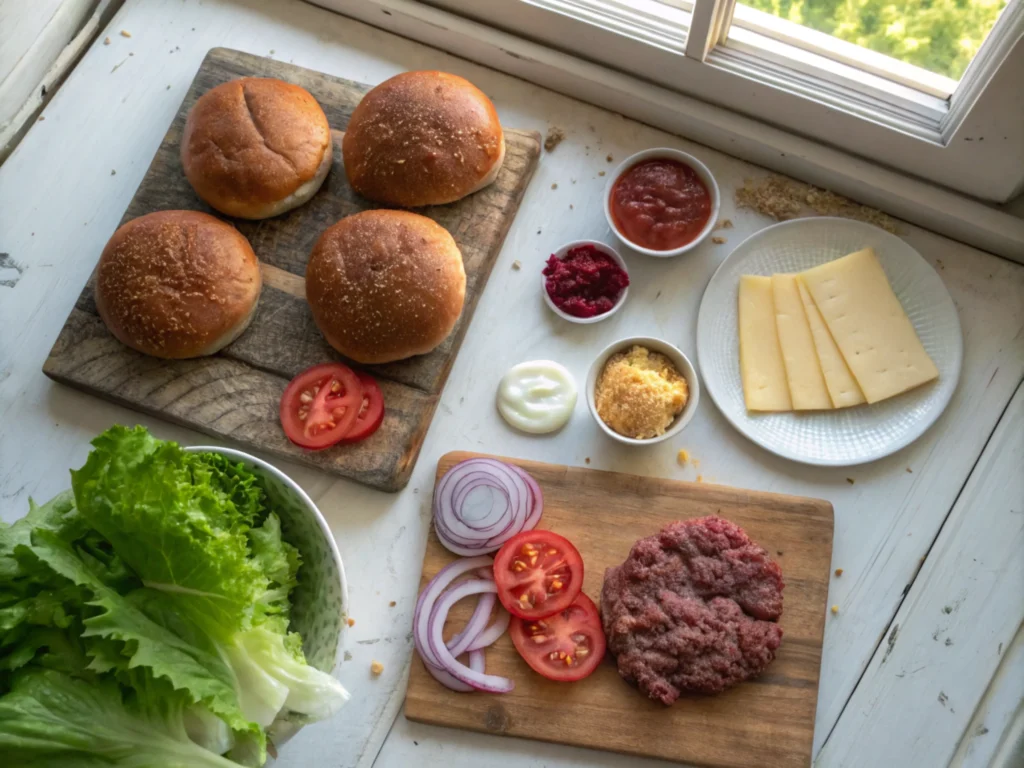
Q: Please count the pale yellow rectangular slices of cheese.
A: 4